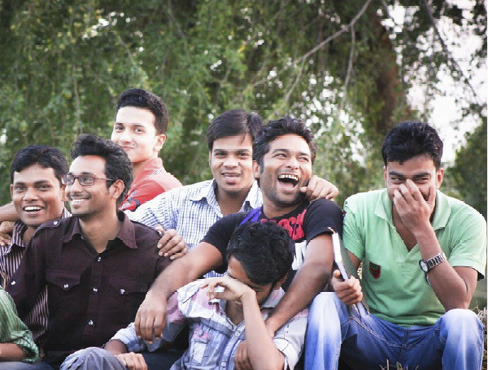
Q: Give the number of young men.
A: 7